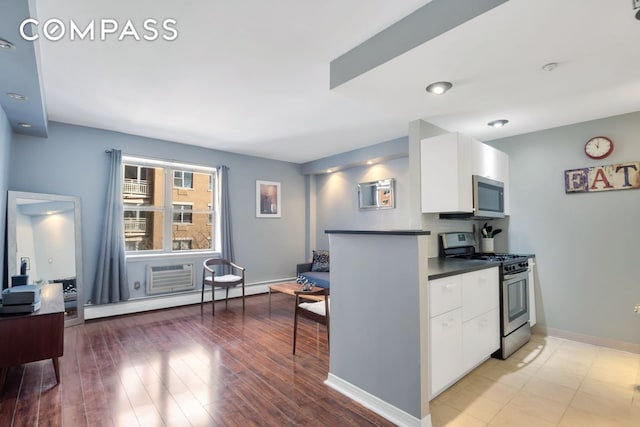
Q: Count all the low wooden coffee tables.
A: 1